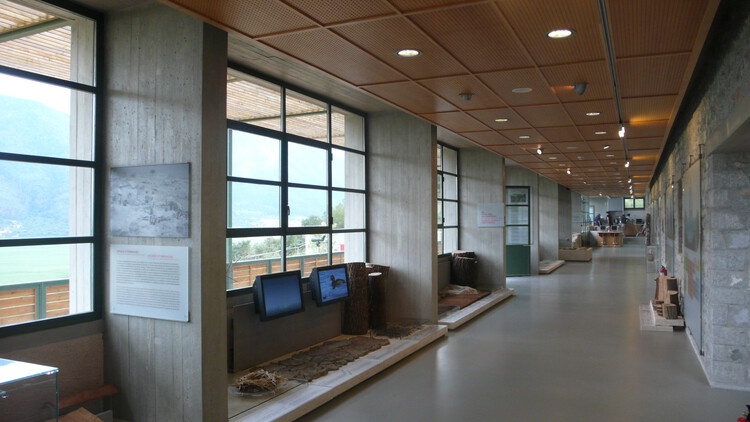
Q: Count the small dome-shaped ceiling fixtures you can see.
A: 2